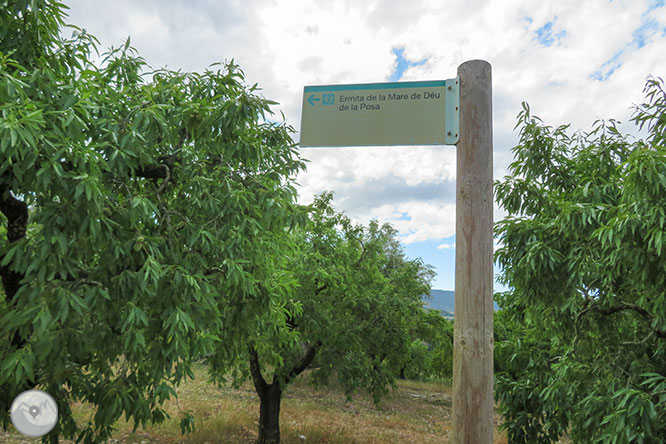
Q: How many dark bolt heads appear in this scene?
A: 5